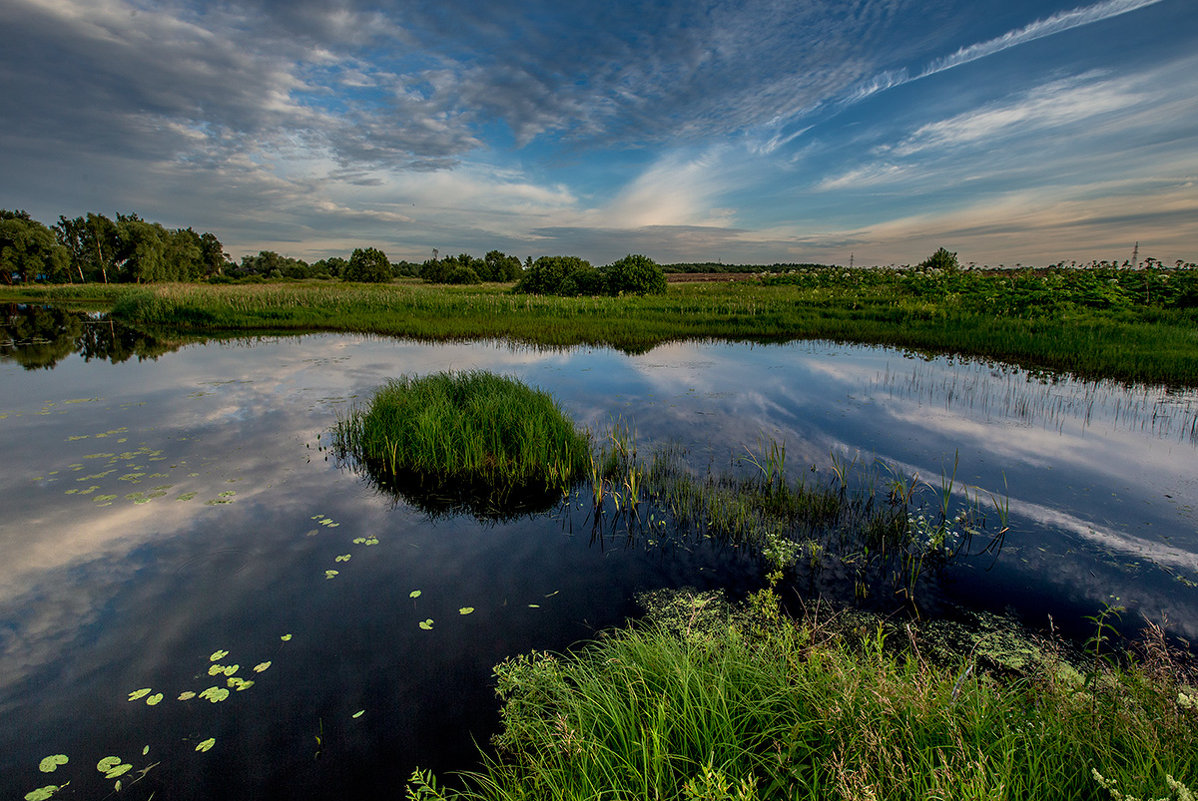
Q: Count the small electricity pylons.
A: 2